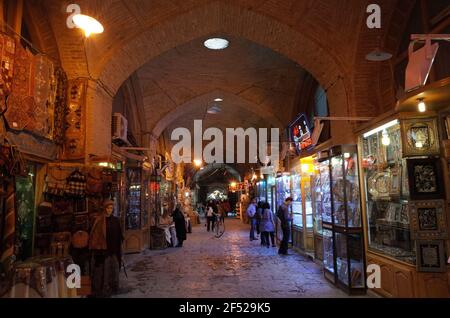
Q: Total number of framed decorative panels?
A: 4